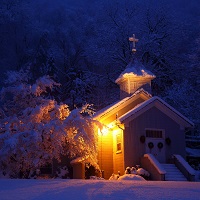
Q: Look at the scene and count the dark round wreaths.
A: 4